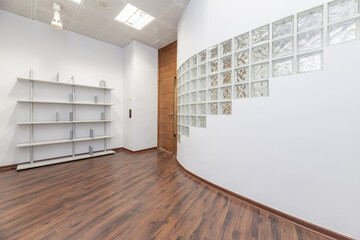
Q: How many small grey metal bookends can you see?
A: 10